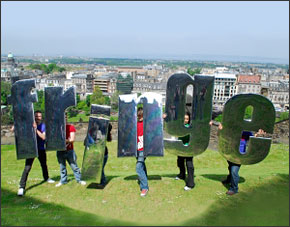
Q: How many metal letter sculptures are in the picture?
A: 6